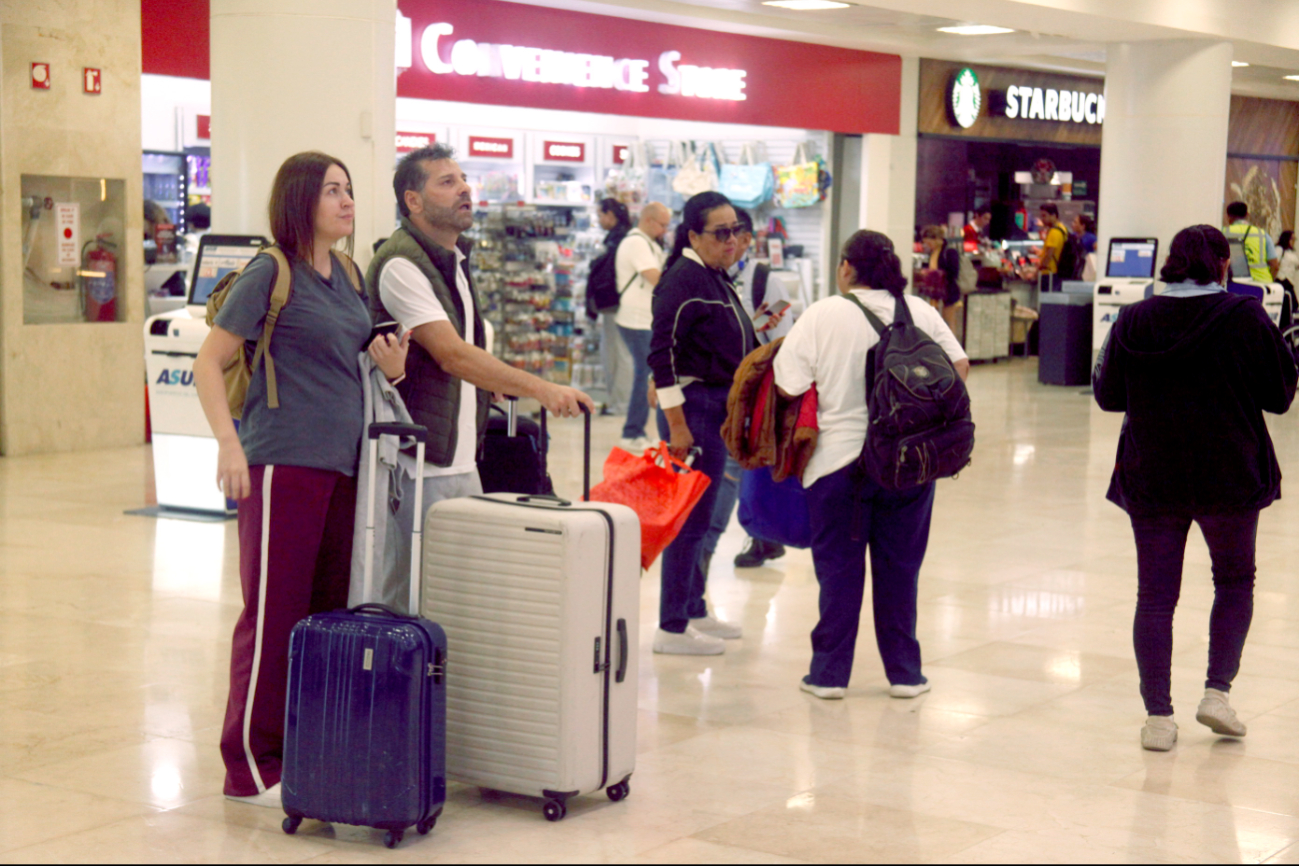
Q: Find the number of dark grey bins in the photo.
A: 1